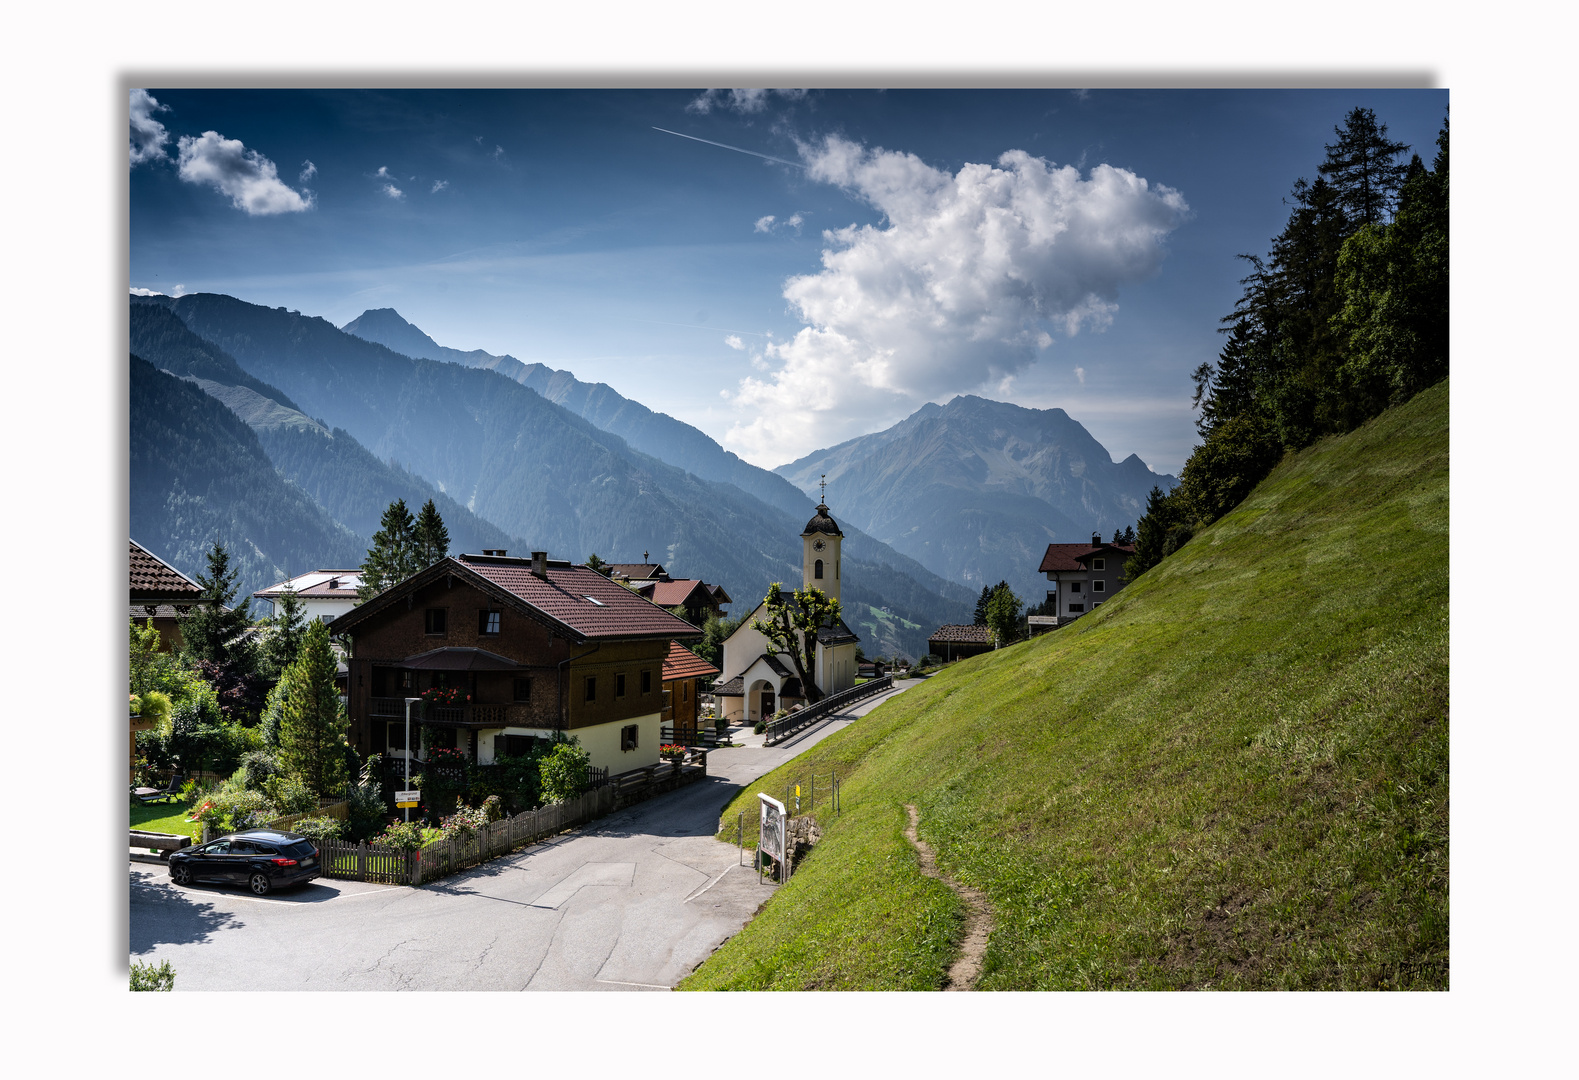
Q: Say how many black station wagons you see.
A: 1